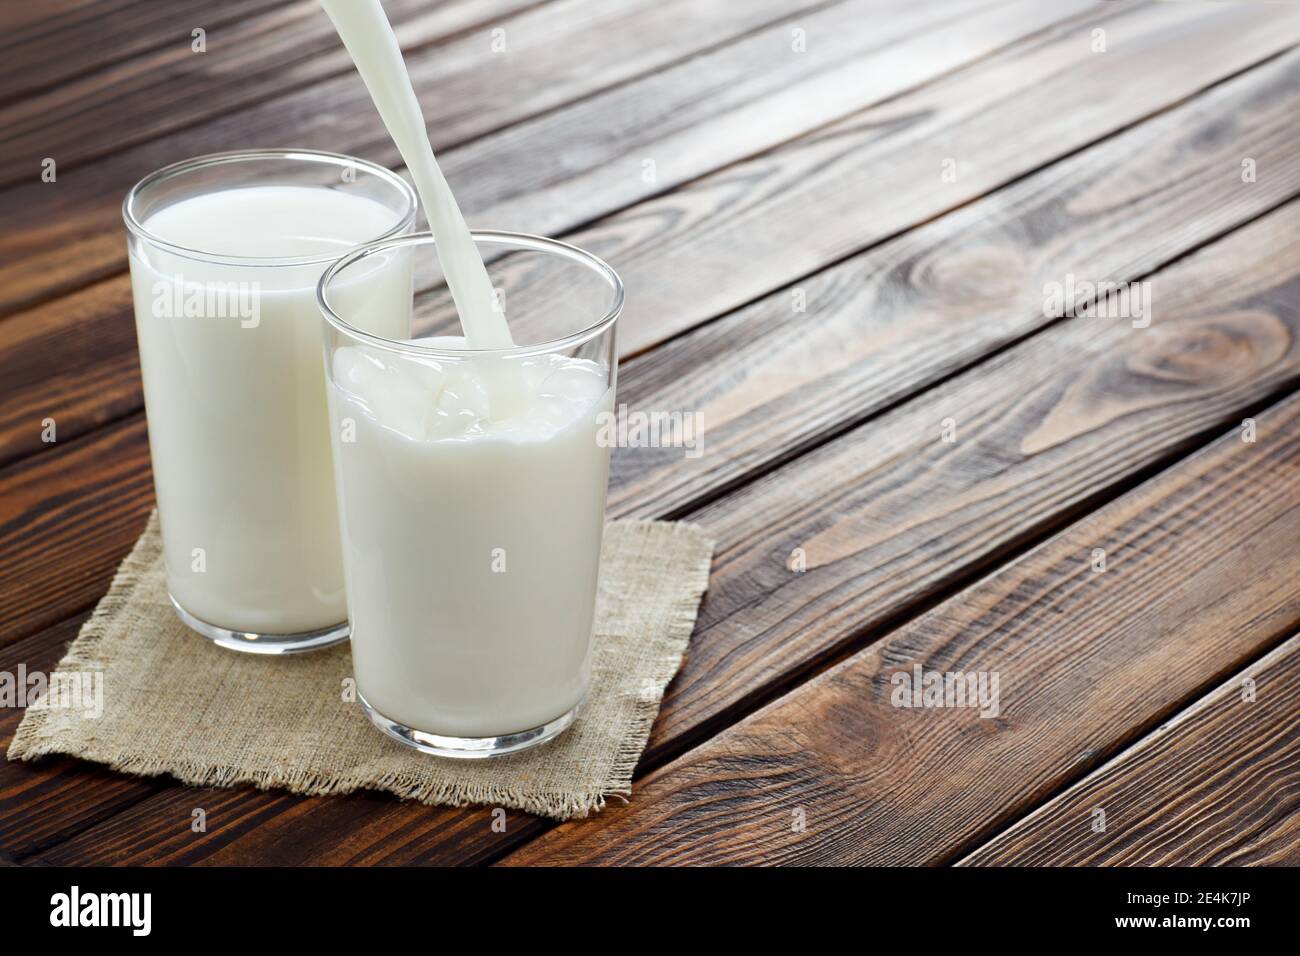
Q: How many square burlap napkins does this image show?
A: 1